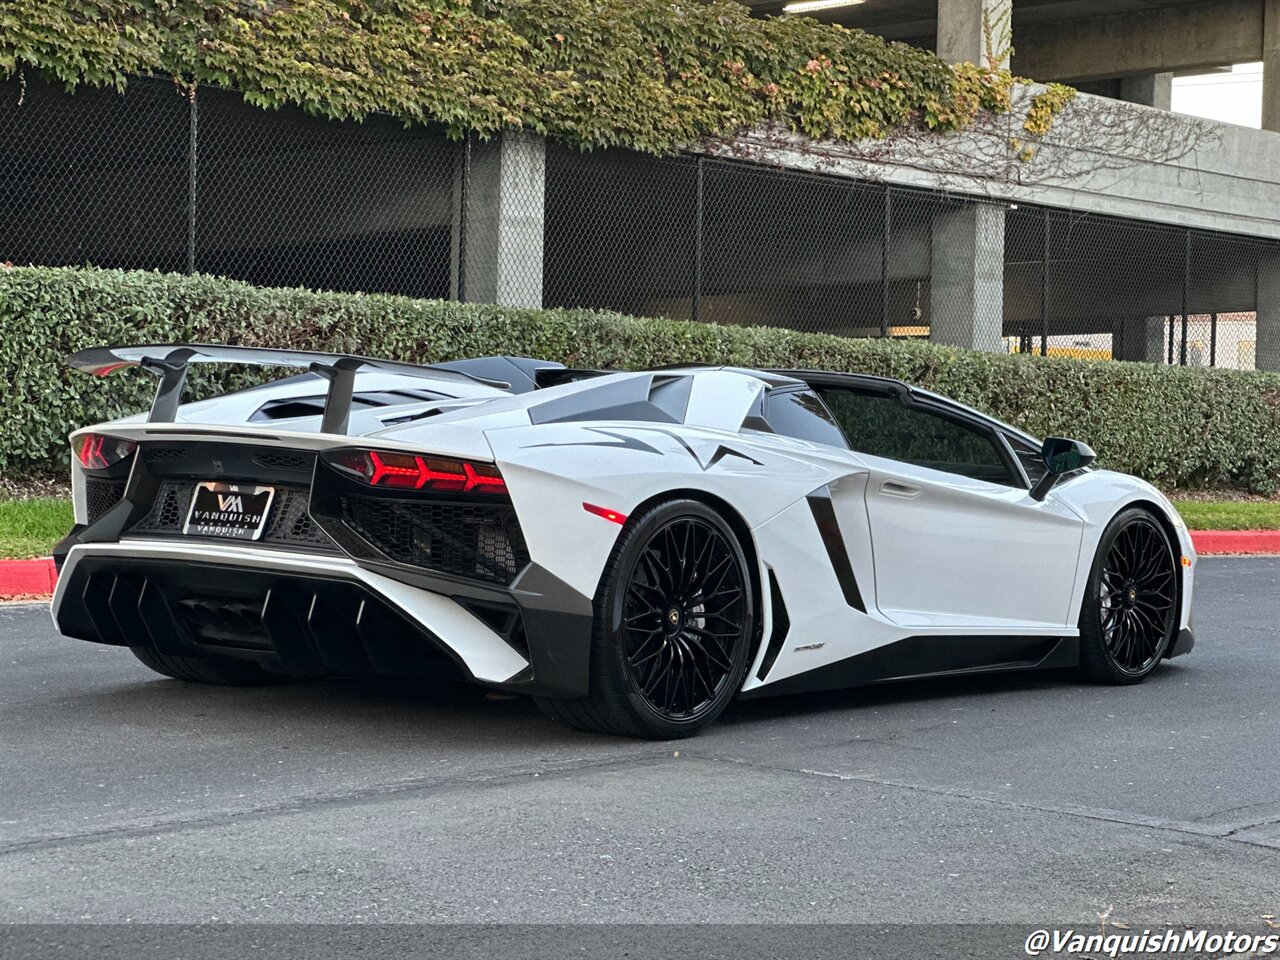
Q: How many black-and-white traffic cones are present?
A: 0